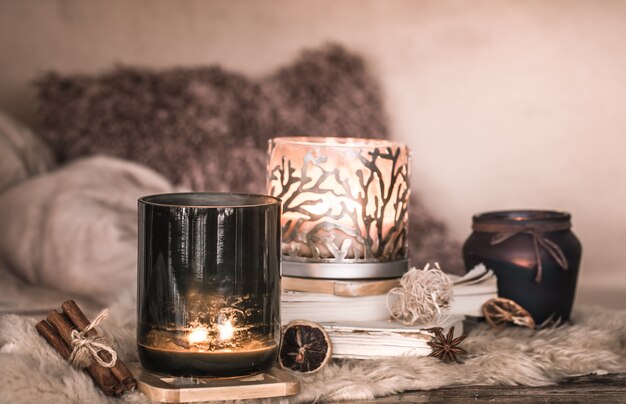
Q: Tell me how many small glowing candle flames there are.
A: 2